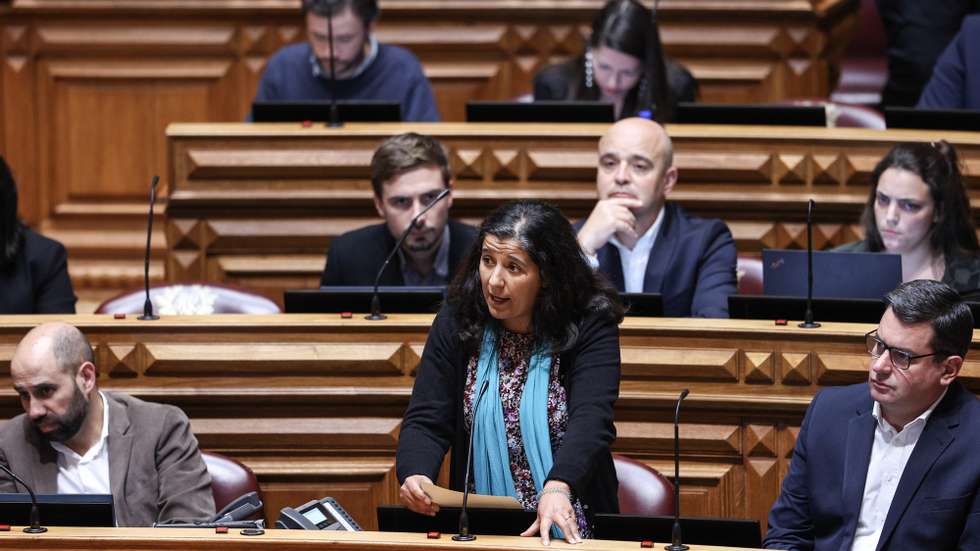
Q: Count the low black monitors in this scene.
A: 10